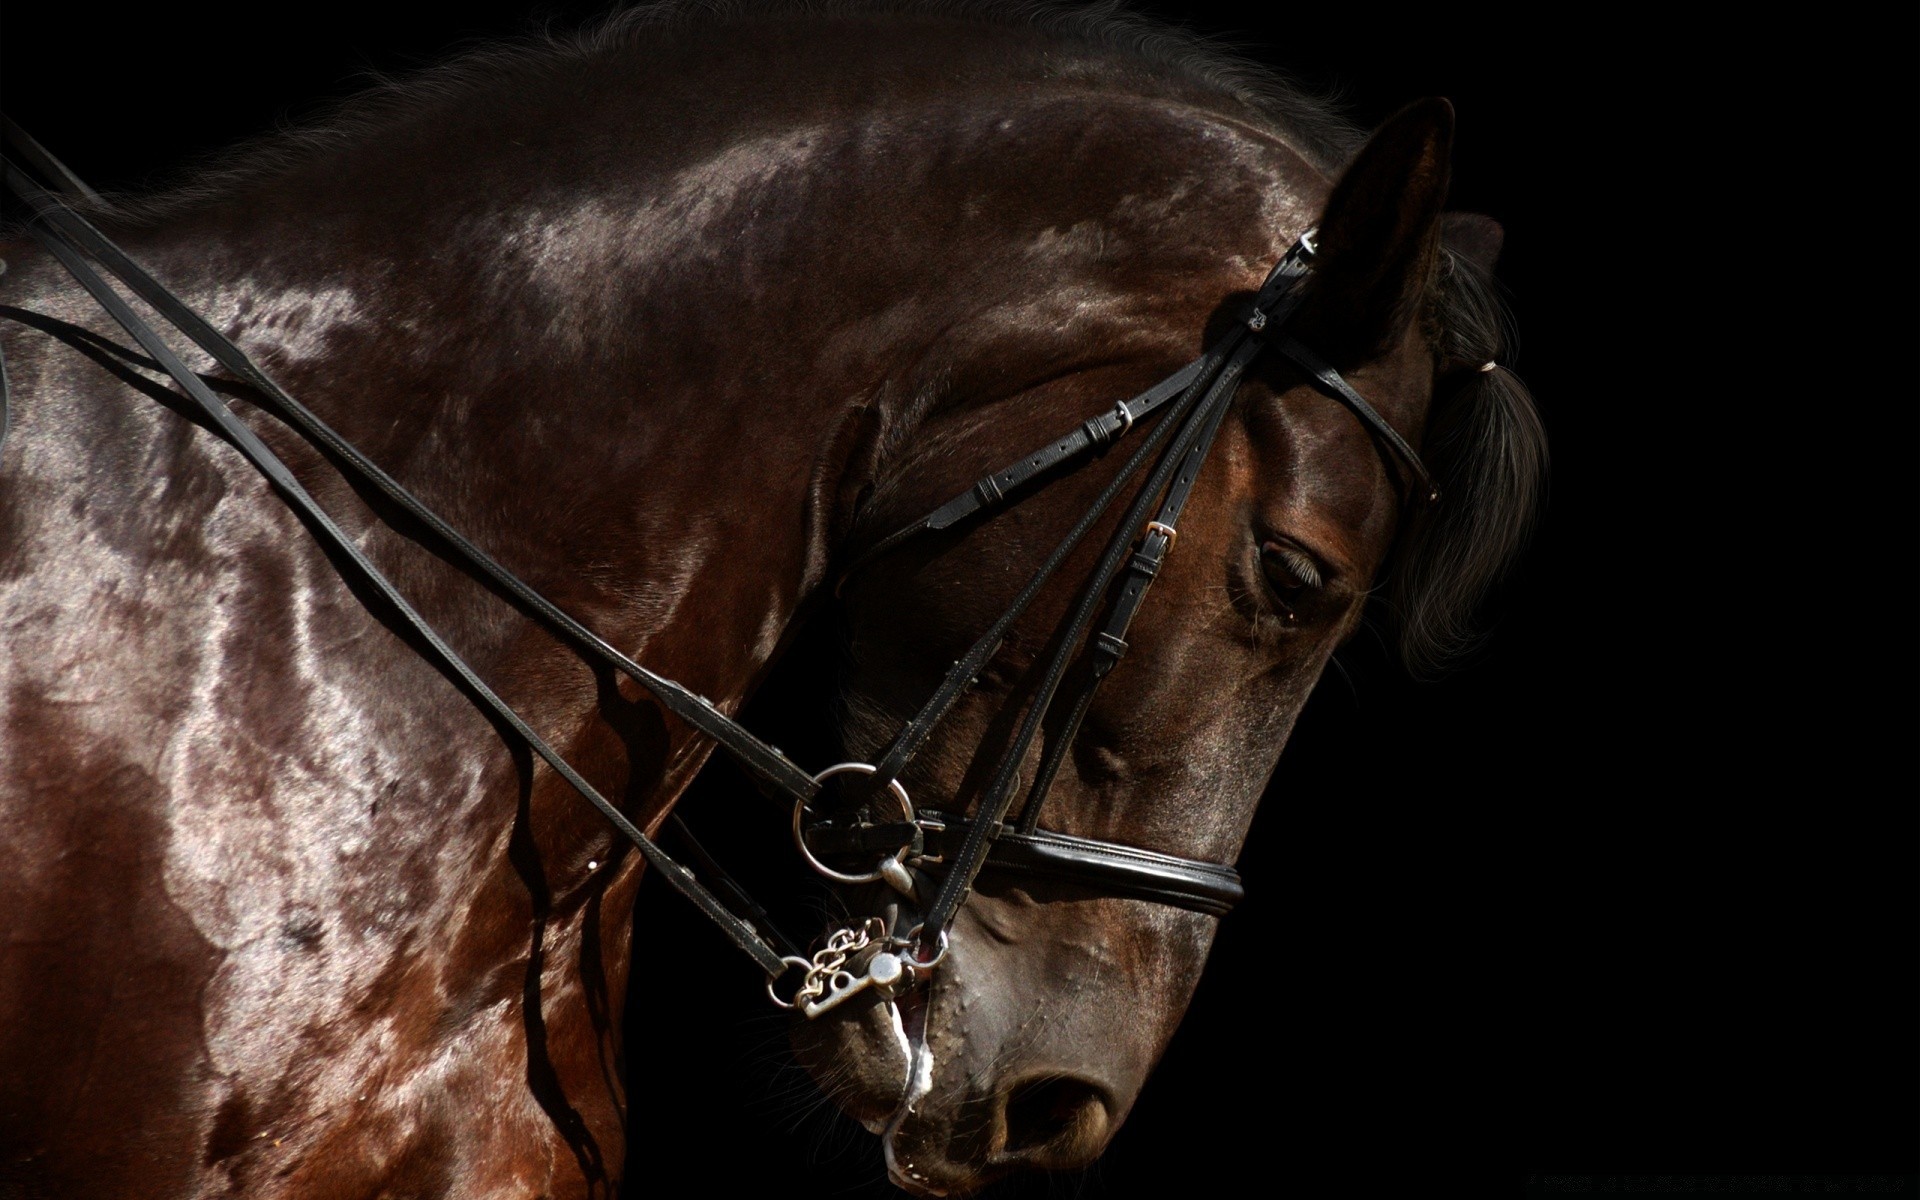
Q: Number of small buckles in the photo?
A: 3